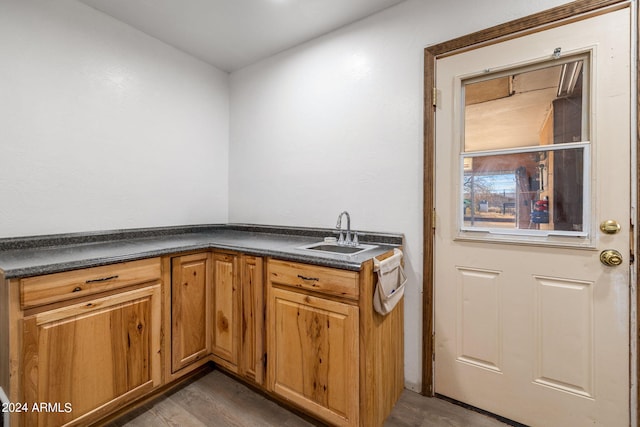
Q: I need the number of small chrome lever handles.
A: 2